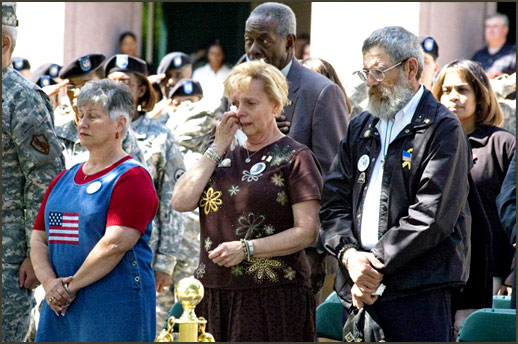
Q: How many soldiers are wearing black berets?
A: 8